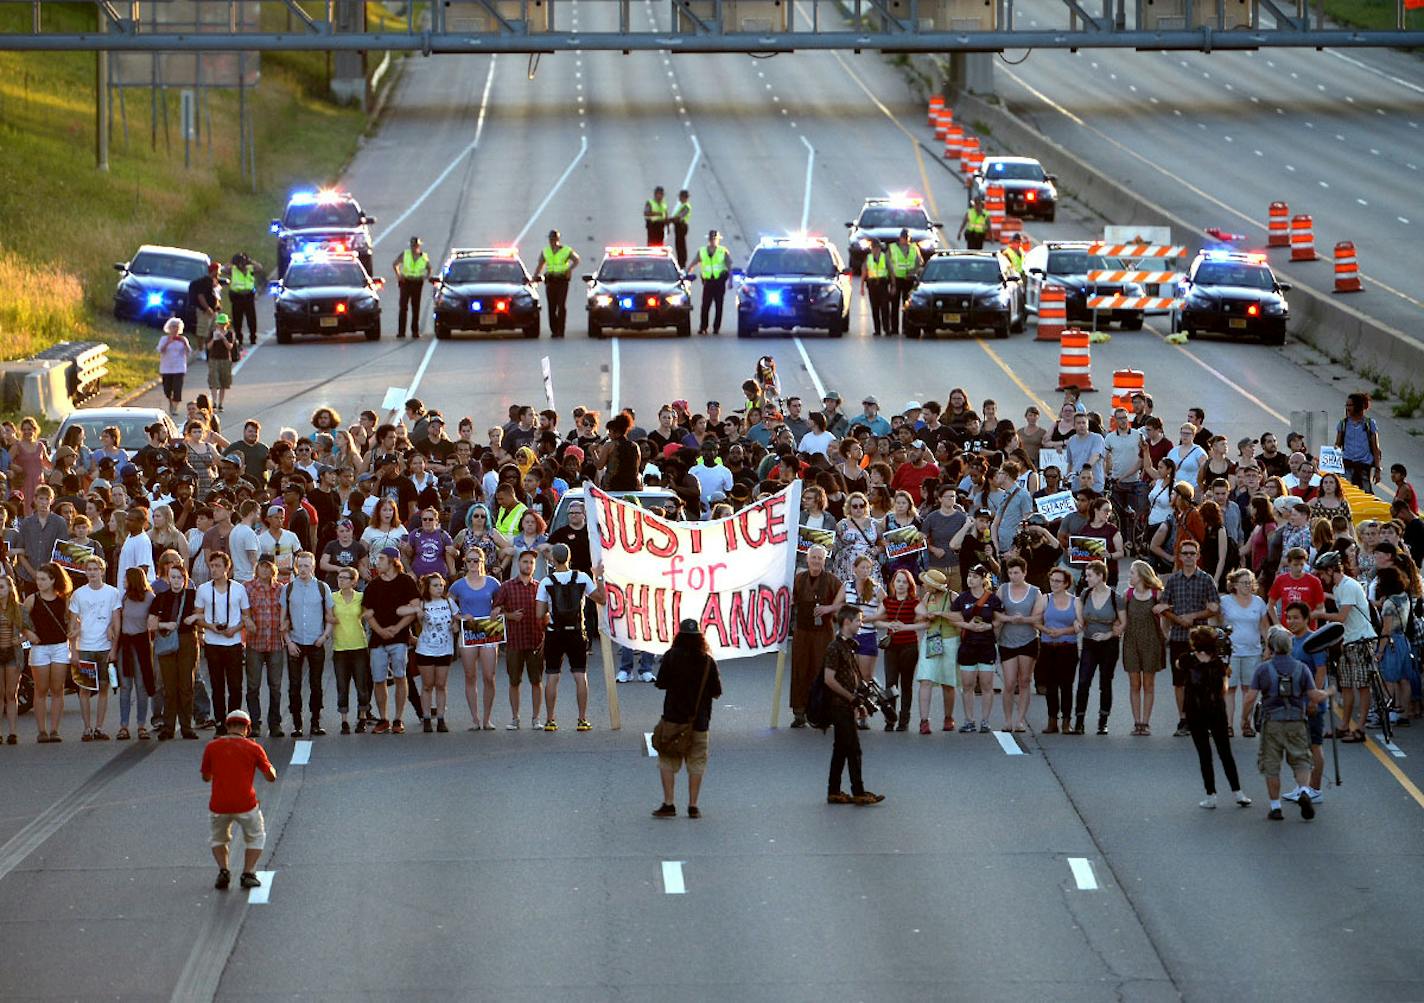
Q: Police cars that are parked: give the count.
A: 11